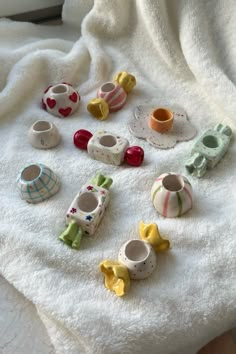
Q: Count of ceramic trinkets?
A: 10